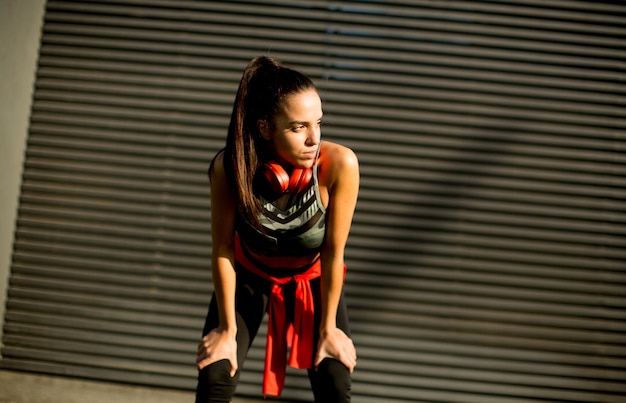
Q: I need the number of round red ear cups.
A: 2